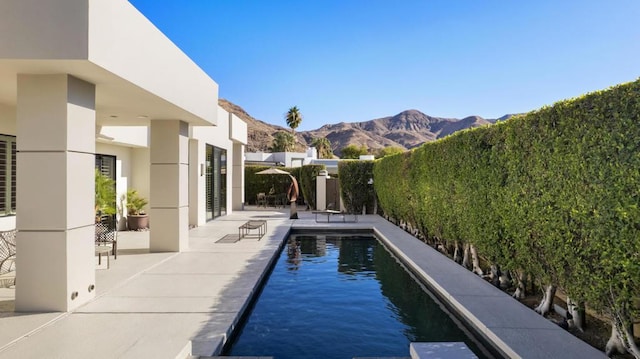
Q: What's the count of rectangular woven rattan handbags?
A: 0